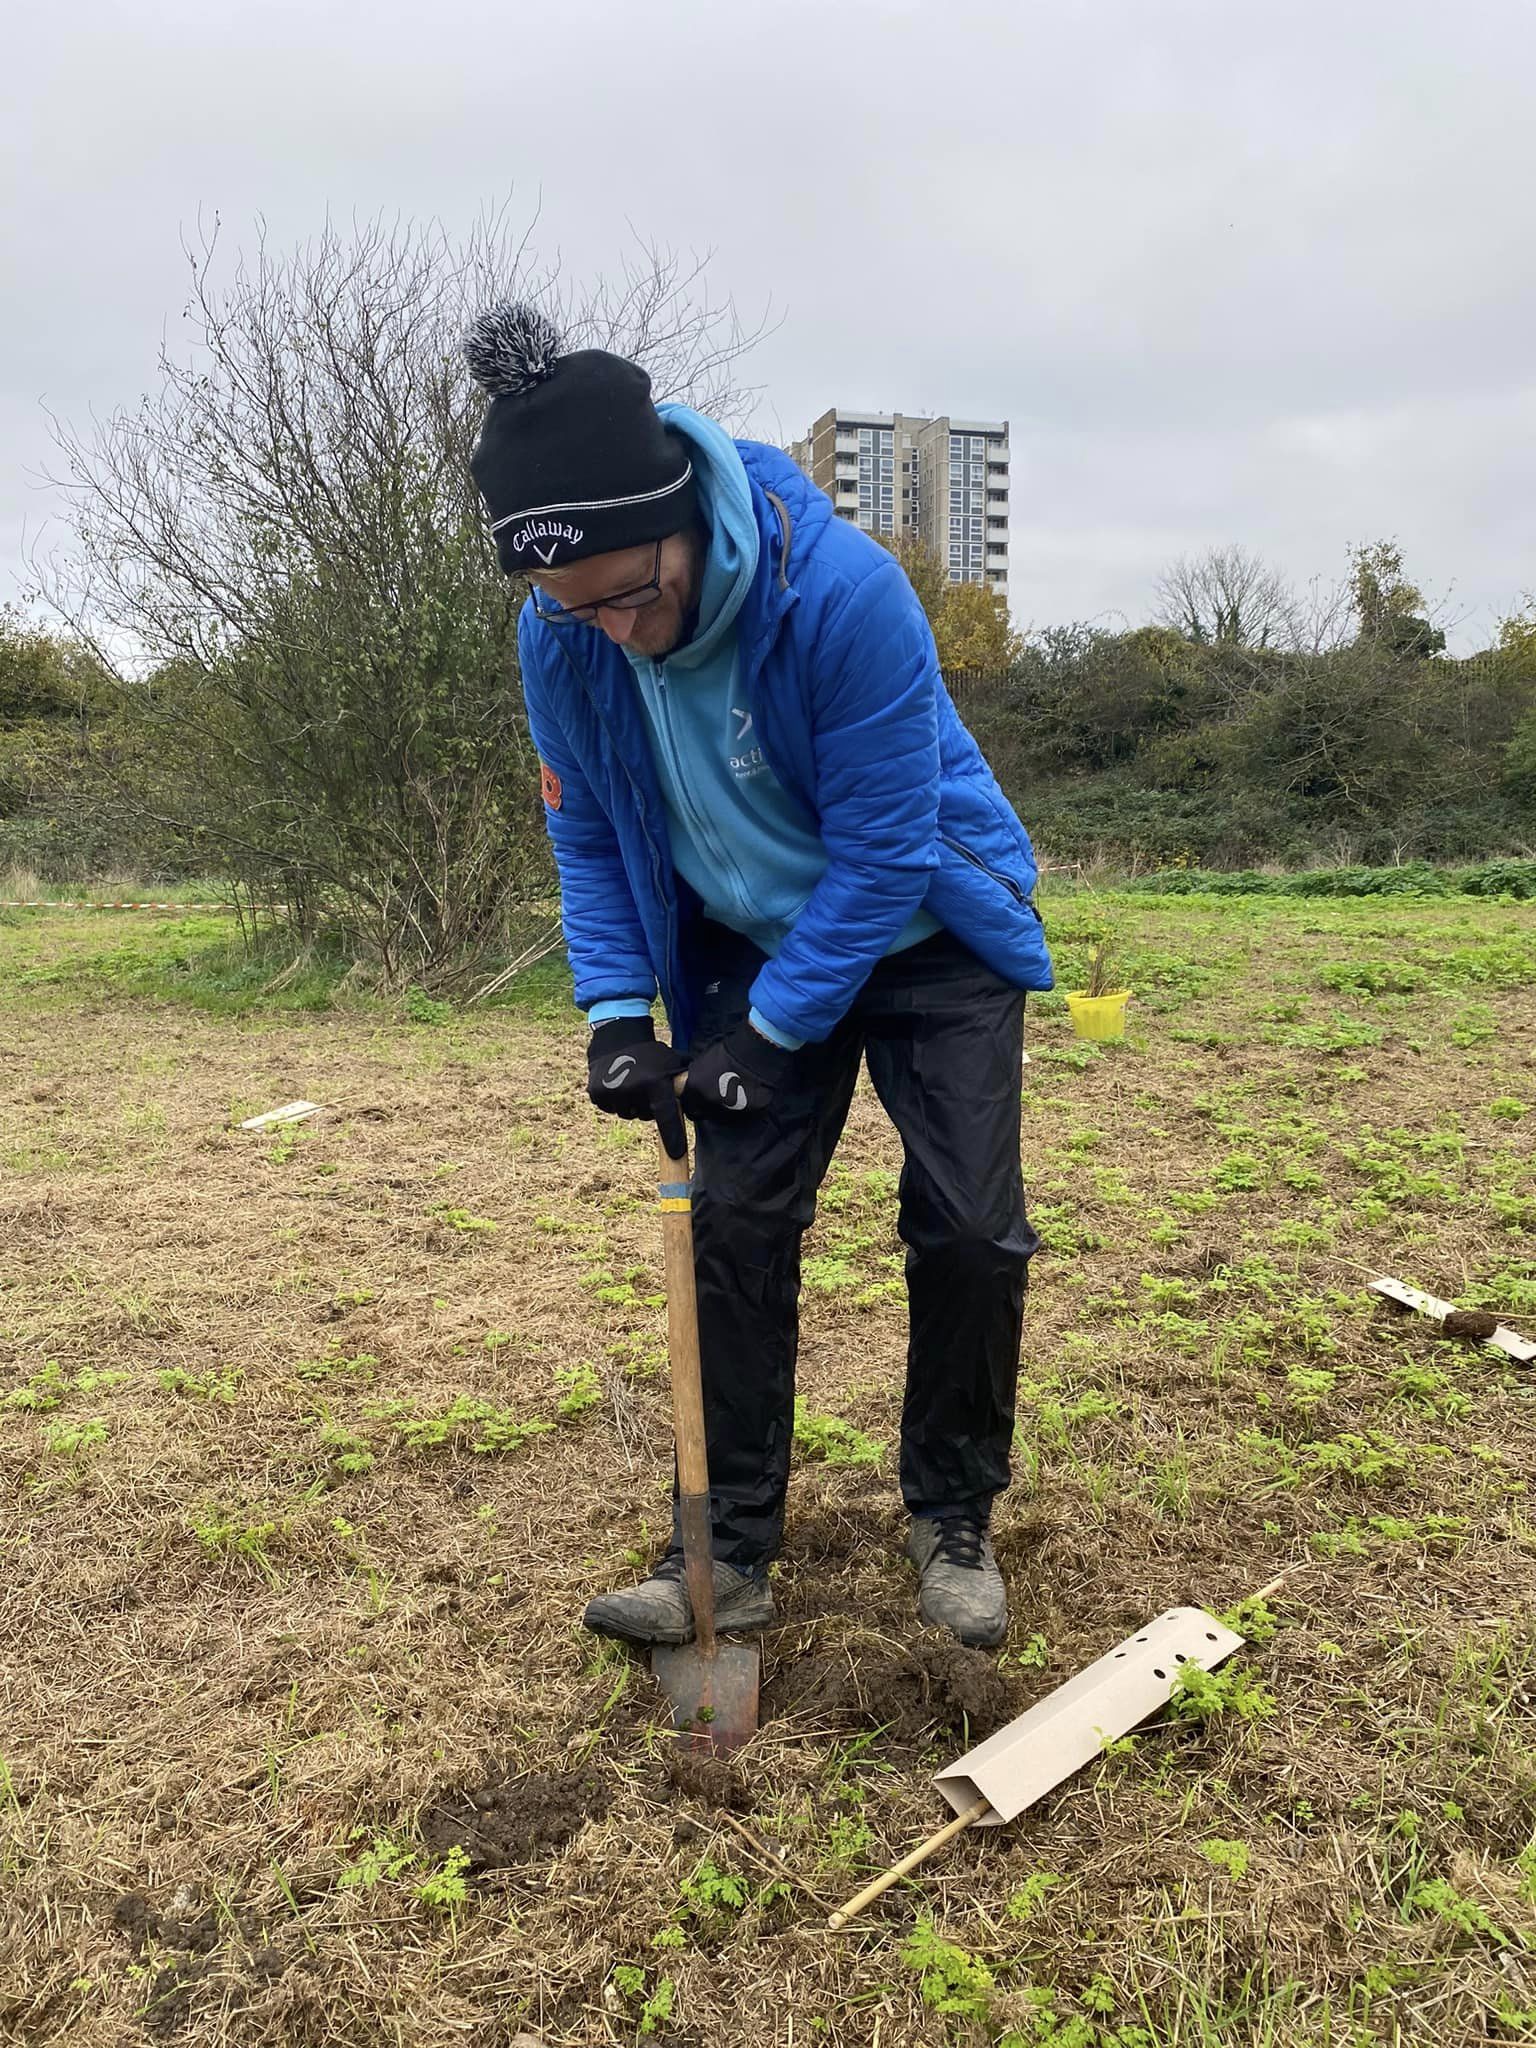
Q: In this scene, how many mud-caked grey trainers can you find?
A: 2